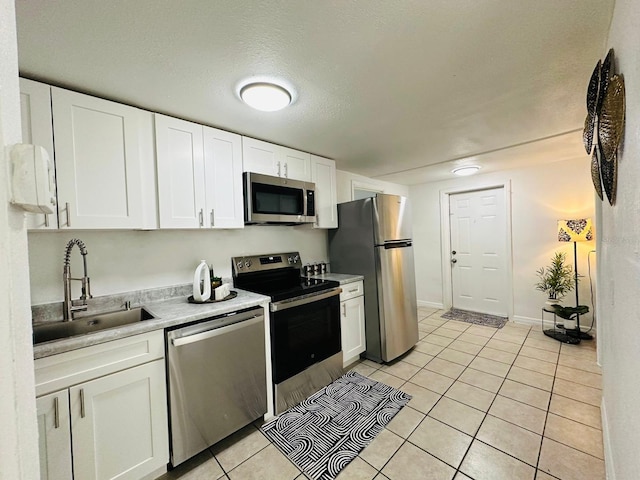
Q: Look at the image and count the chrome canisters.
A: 3